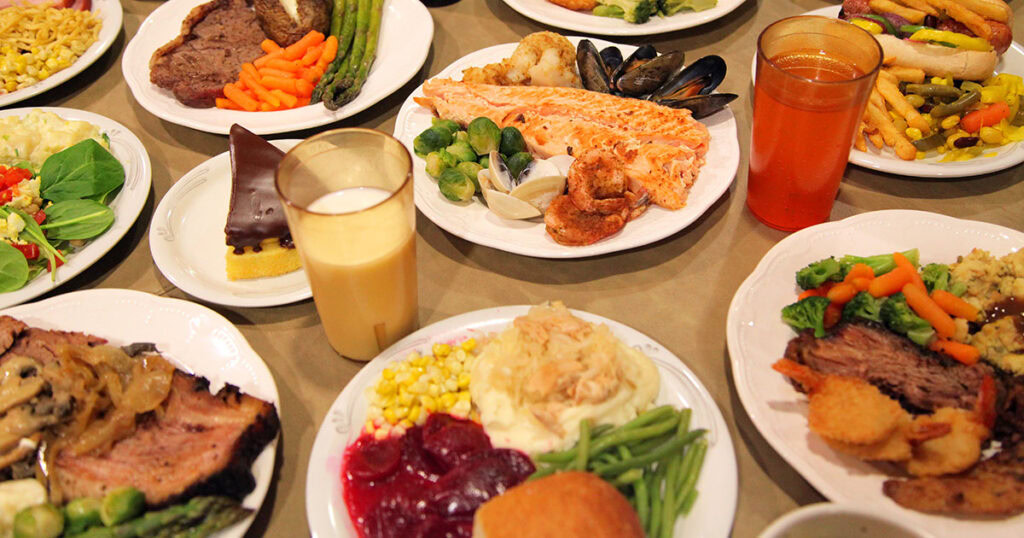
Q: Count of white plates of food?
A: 10